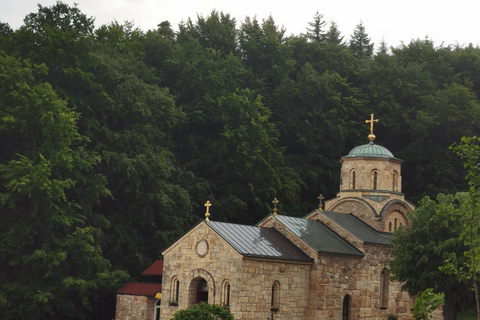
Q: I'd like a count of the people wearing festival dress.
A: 0